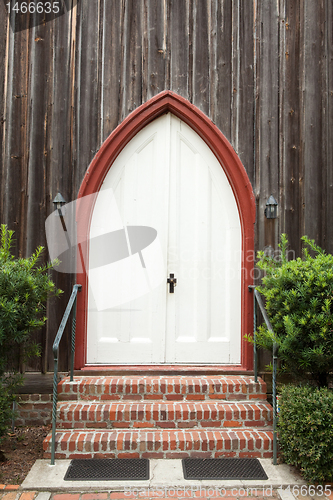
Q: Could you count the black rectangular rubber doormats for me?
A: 2